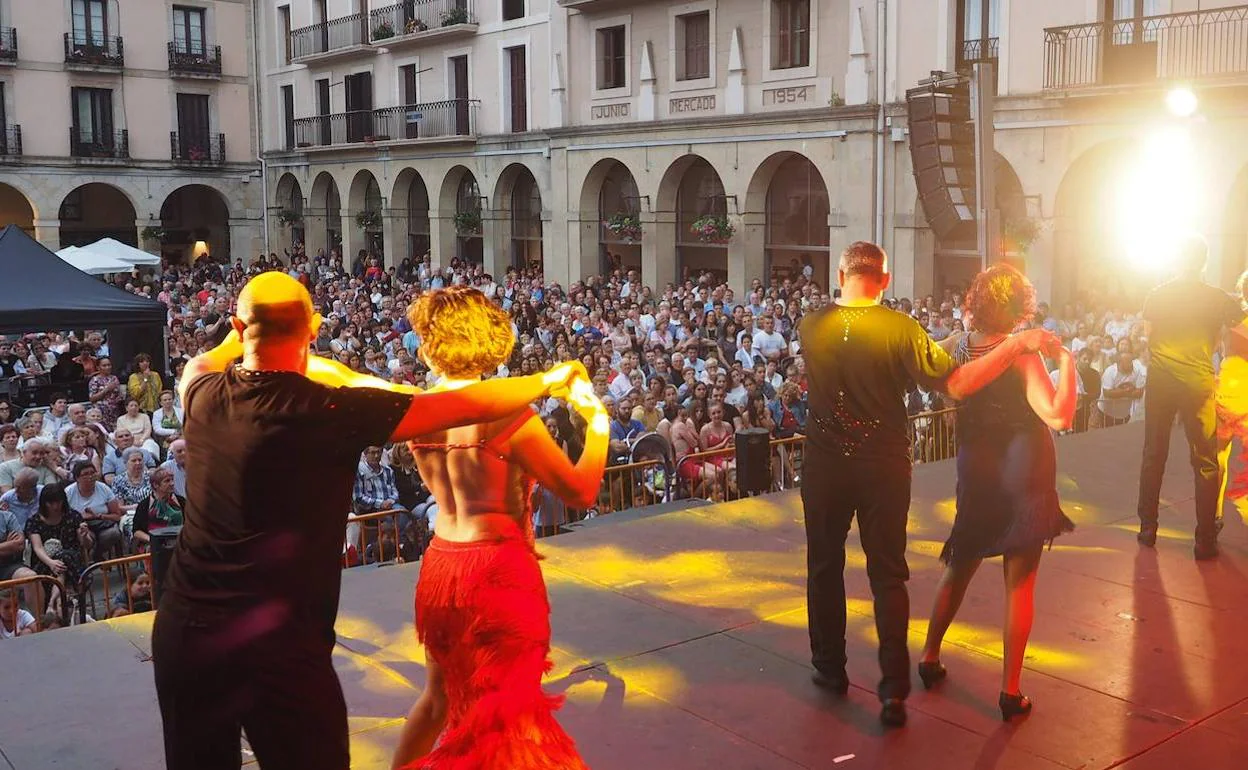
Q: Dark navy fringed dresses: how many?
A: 1